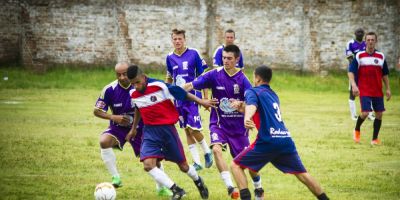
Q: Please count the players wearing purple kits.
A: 5